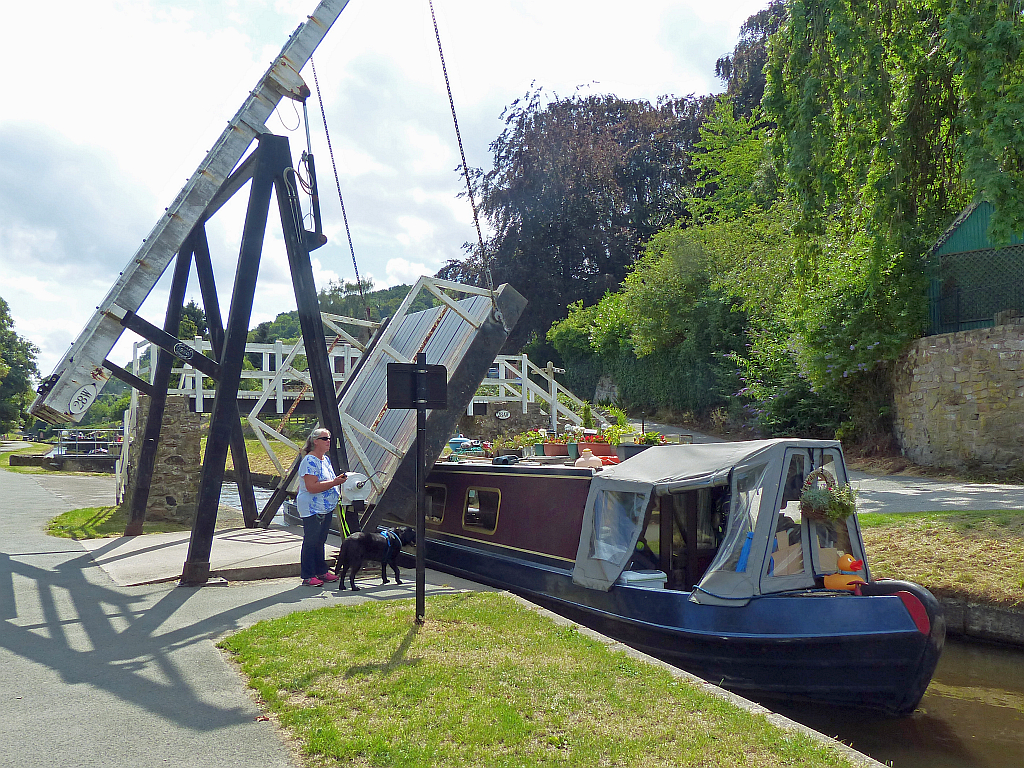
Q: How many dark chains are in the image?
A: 2